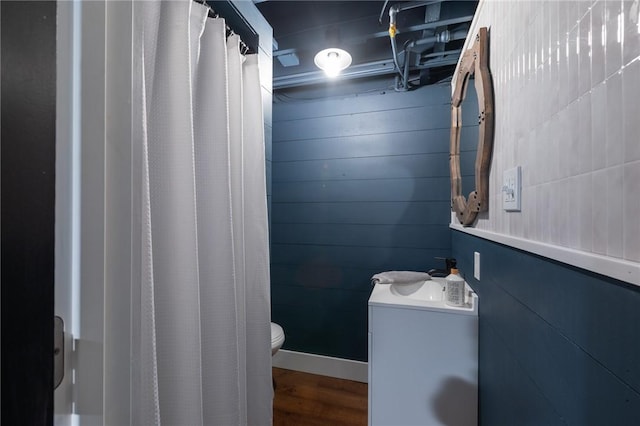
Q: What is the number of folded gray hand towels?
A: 1